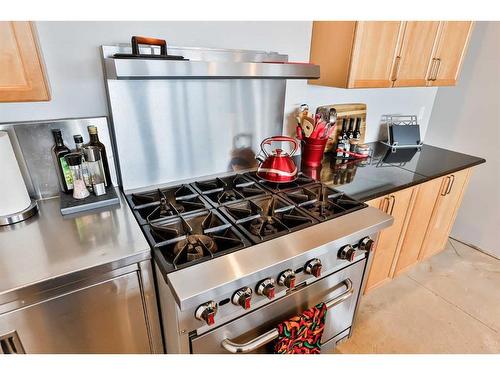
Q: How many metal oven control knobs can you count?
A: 7